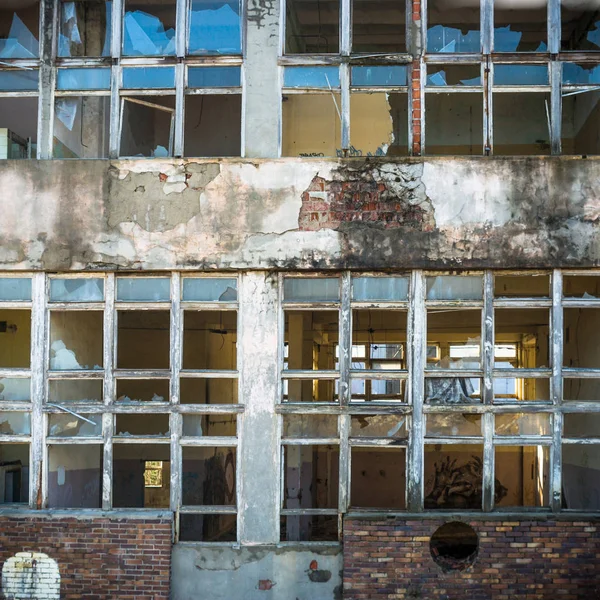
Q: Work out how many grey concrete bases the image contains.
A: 1